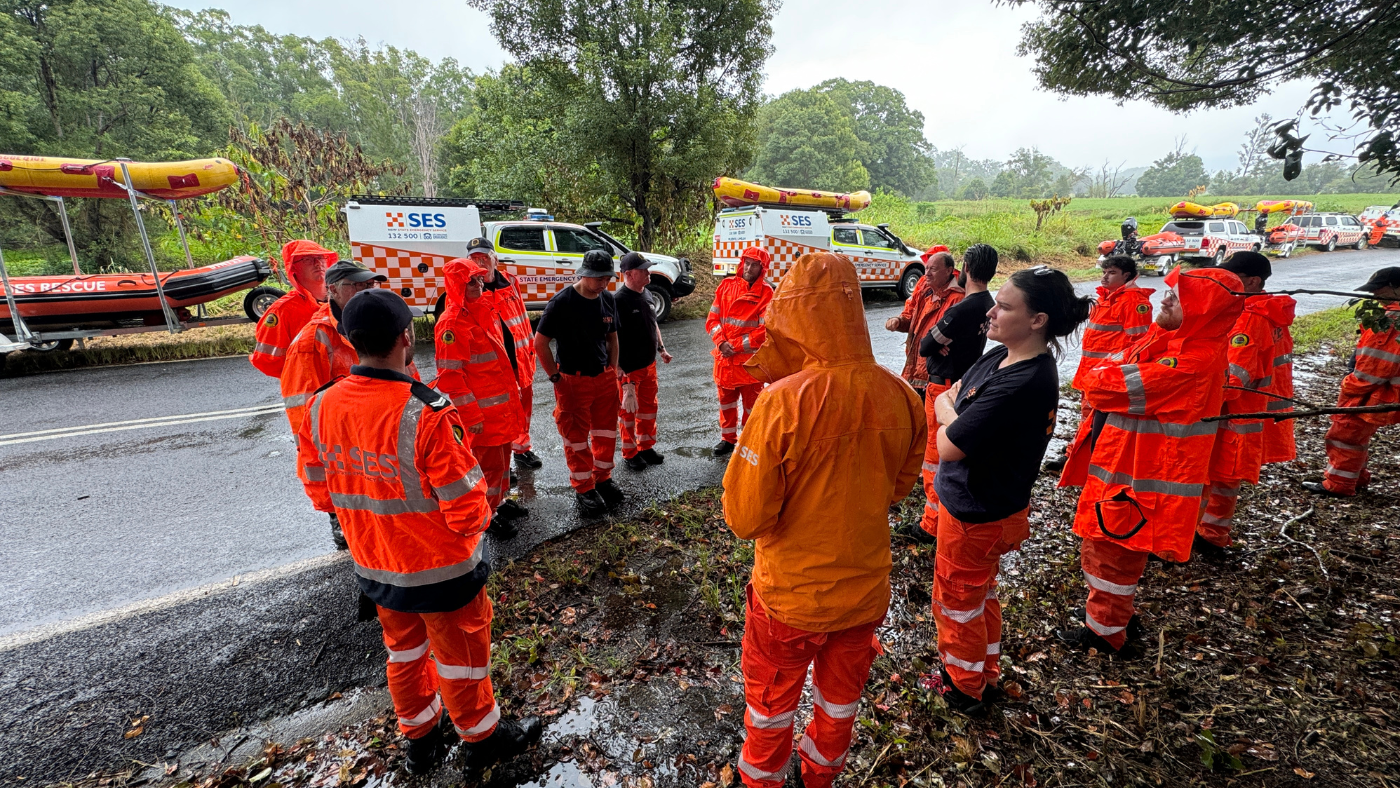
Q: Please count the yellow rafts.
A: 4